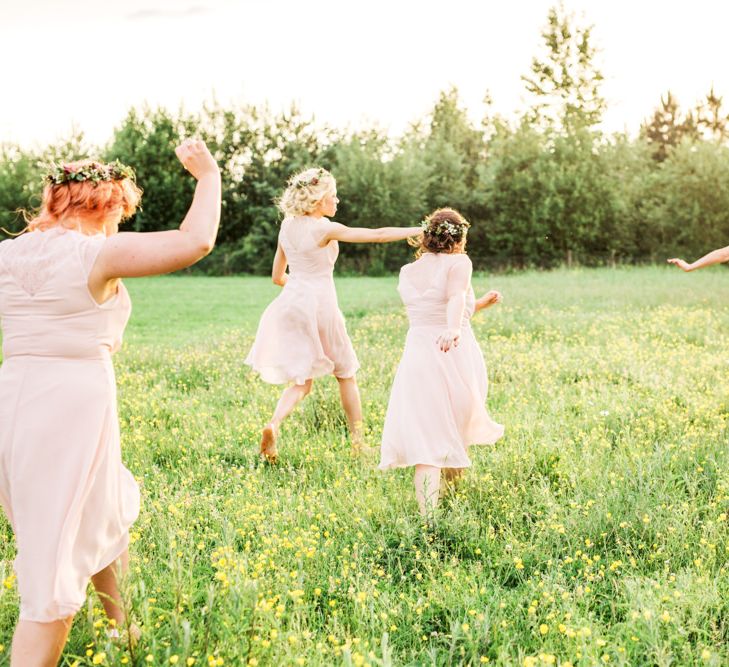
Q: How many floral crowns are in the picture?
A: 3